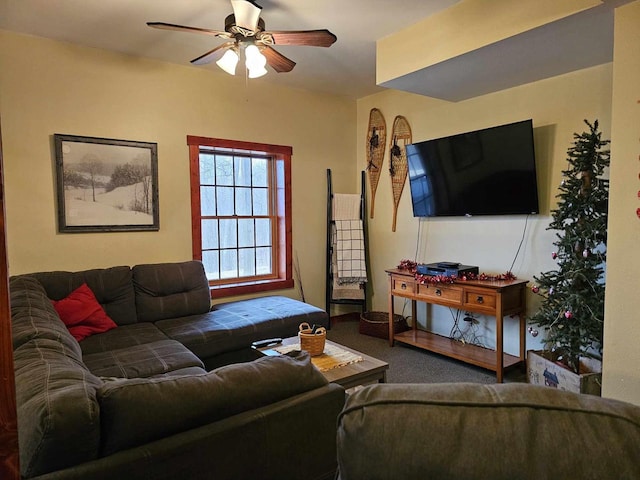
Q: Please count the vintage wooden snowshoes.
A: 2